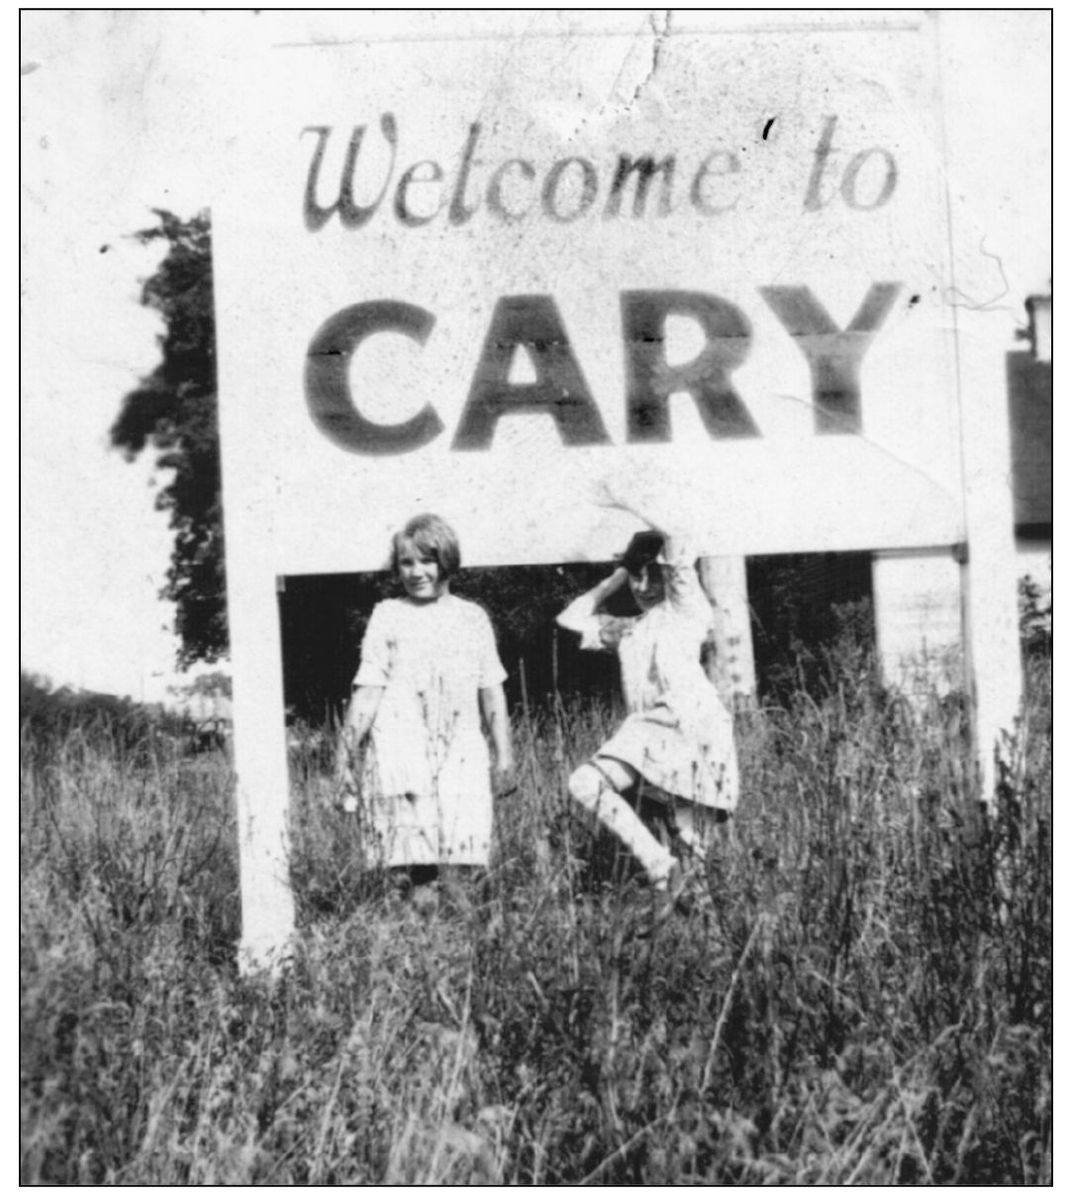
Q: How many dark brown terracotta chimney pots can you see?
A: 0